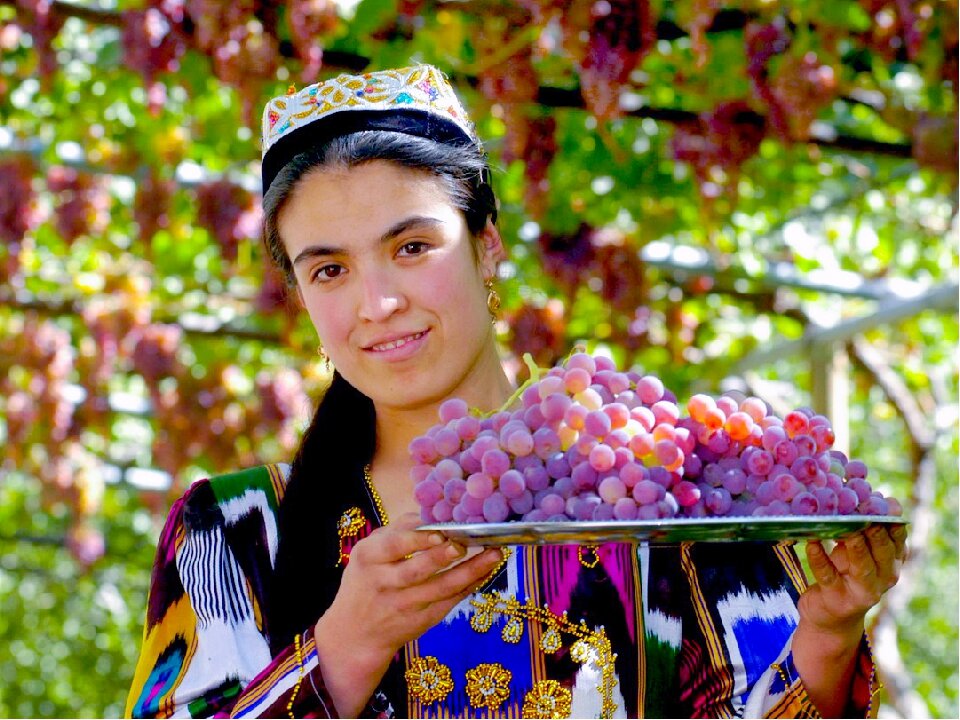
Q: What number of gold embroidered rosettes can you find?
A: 4